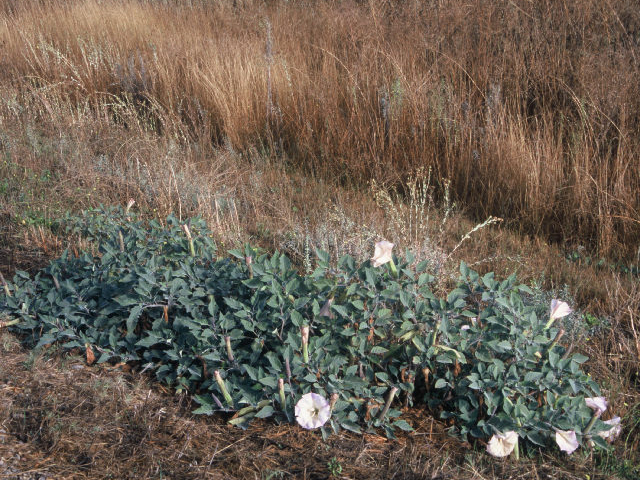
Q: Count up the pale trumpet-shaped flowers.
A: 7